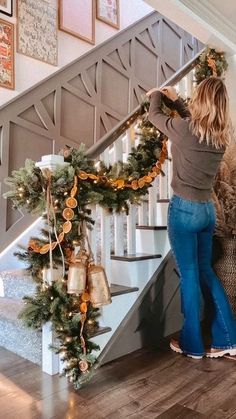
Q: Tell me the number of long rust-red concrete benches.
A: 0